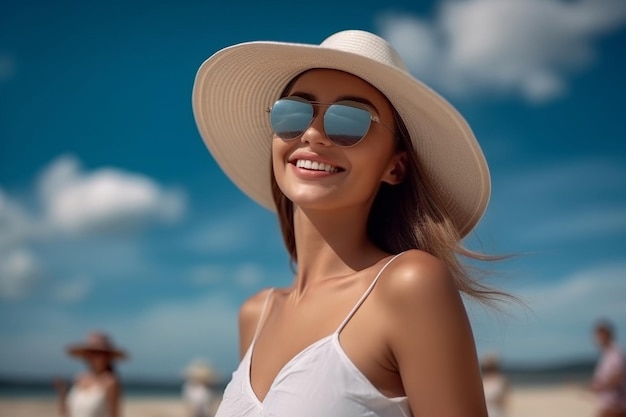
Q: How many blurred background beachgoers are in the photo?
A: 4